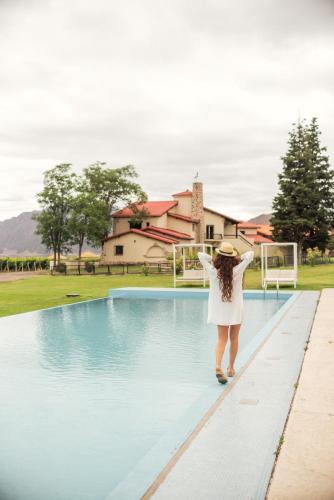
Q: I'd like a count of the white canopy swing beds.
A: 2